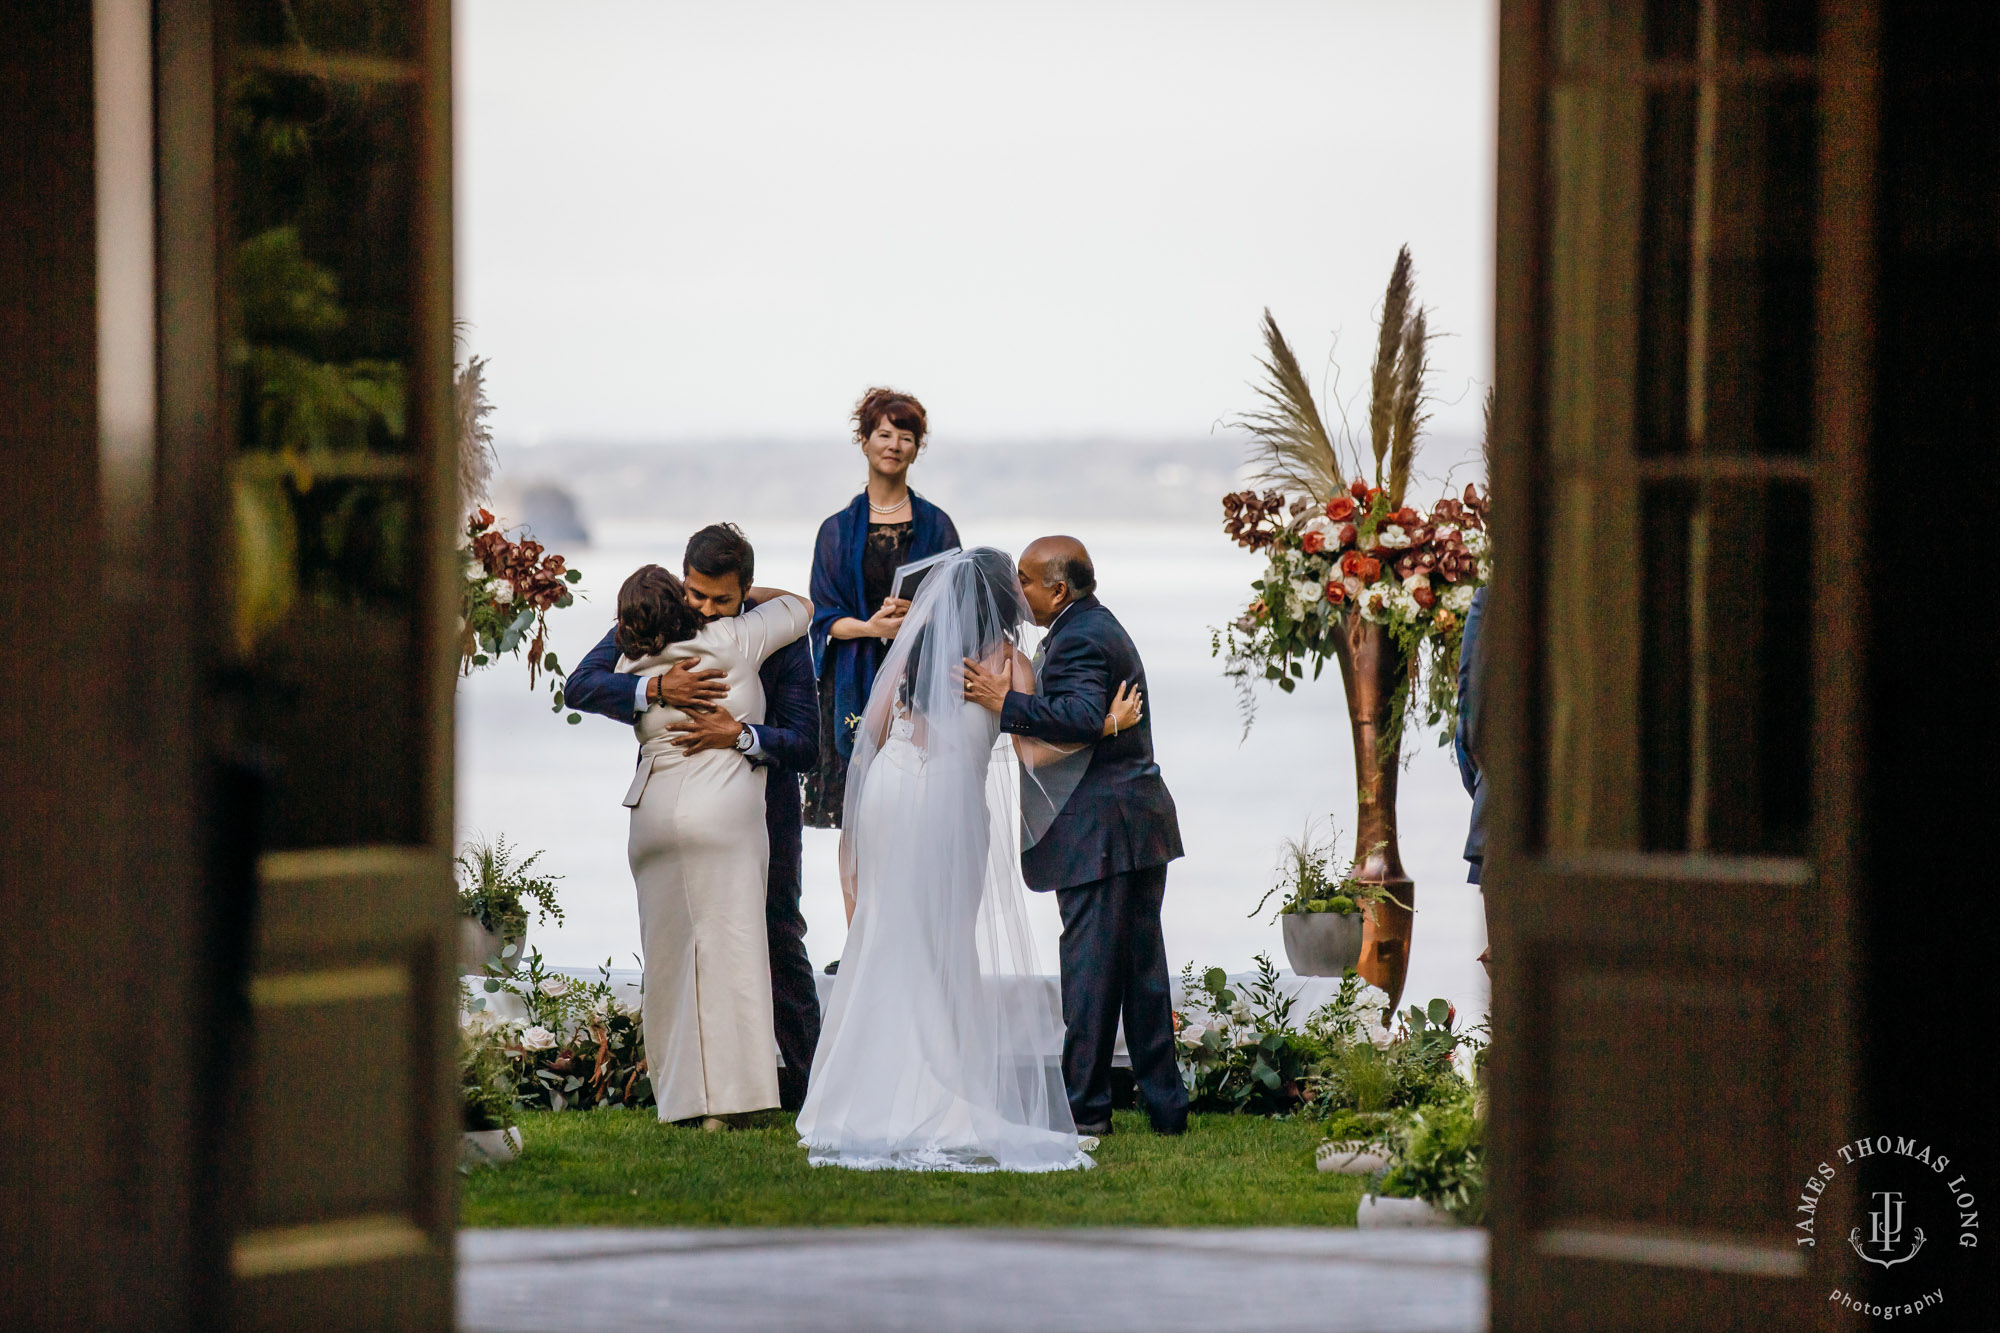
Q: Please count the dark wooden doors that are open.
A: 2